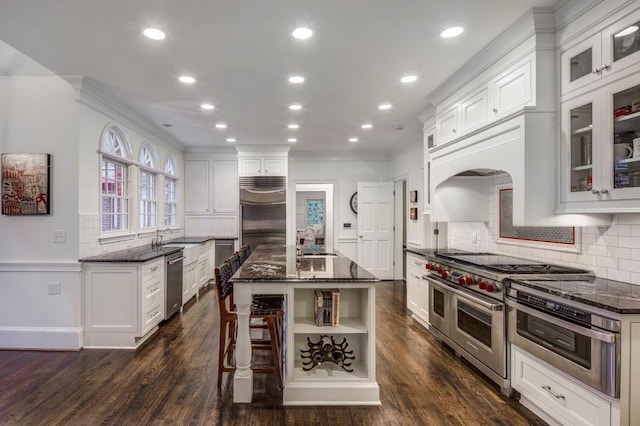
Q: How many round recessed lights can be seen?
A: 15